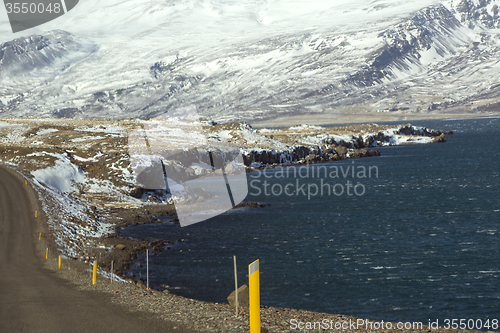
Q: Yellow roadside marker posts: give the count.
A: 7